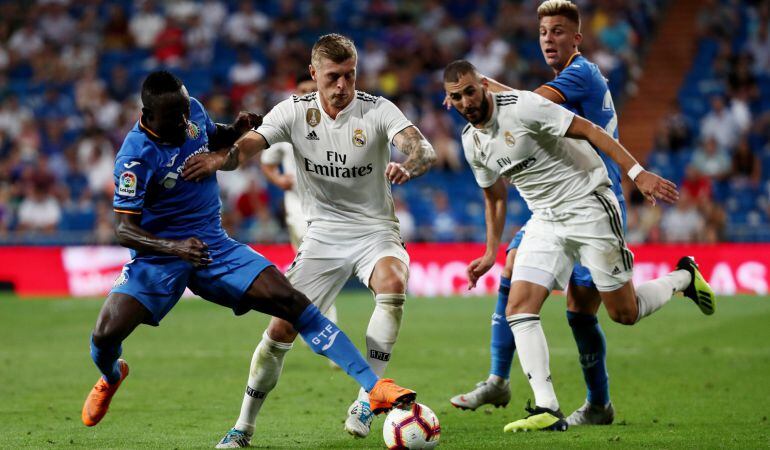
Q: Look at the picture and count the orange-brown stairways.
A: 1